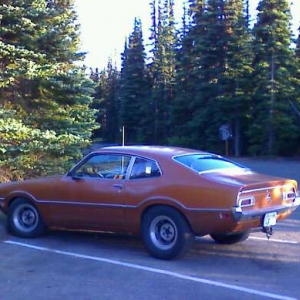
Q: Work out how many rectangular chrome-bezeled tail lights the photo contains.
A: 2